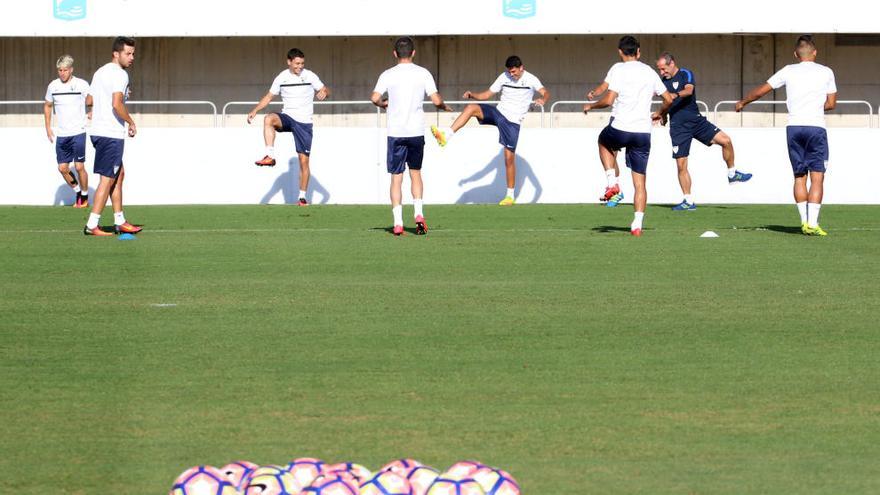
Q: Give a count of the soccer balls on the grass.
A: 12